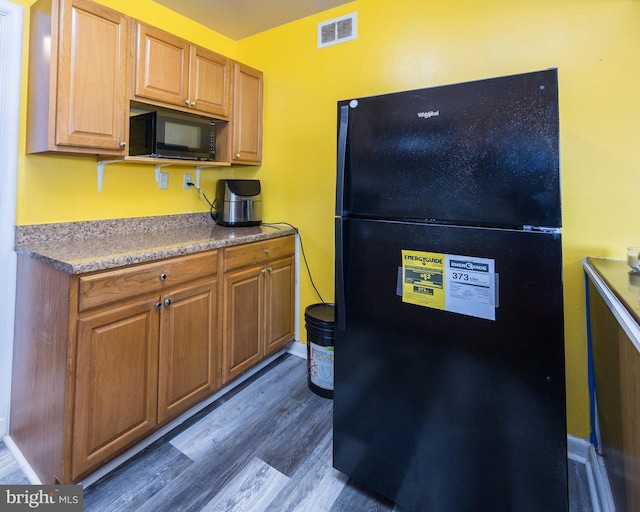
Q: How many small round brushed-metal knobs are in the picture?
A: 10